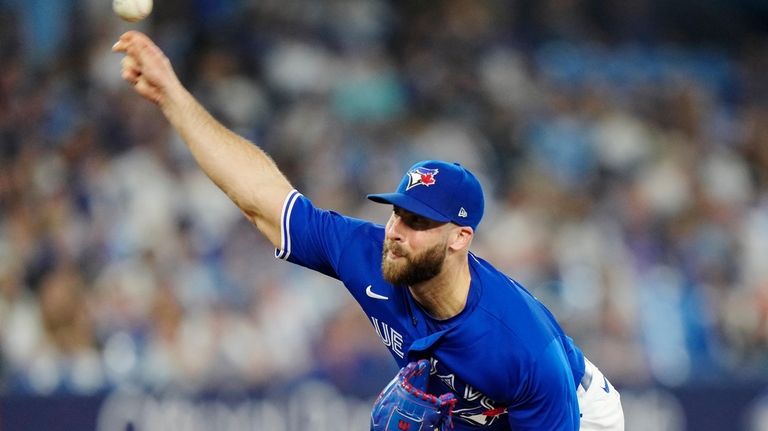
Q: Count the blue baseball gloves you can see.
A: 1